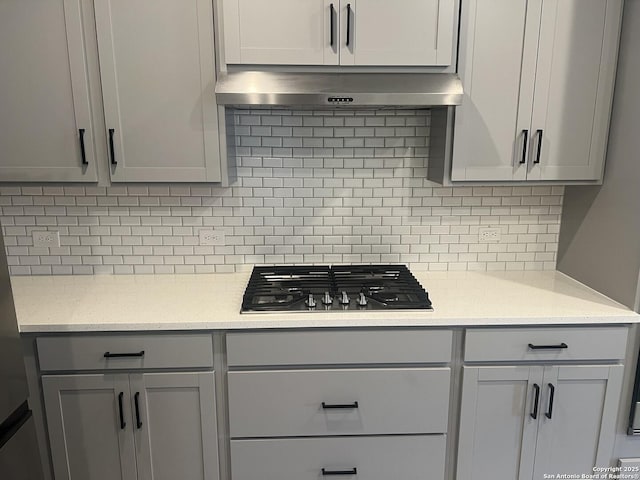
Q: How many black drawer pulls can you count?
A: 4